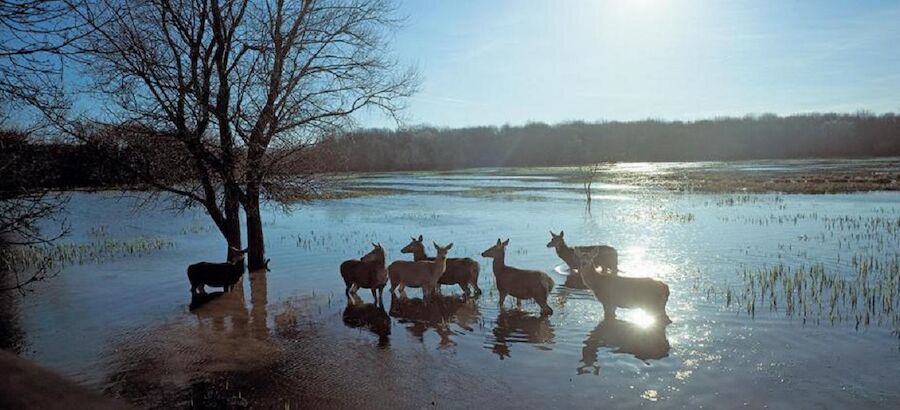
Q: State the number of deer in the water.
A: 7